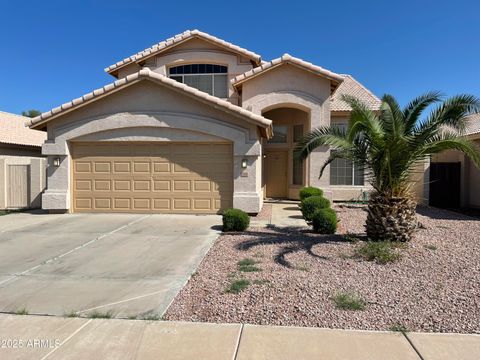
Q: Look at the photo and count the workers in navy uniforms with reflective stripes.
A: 0